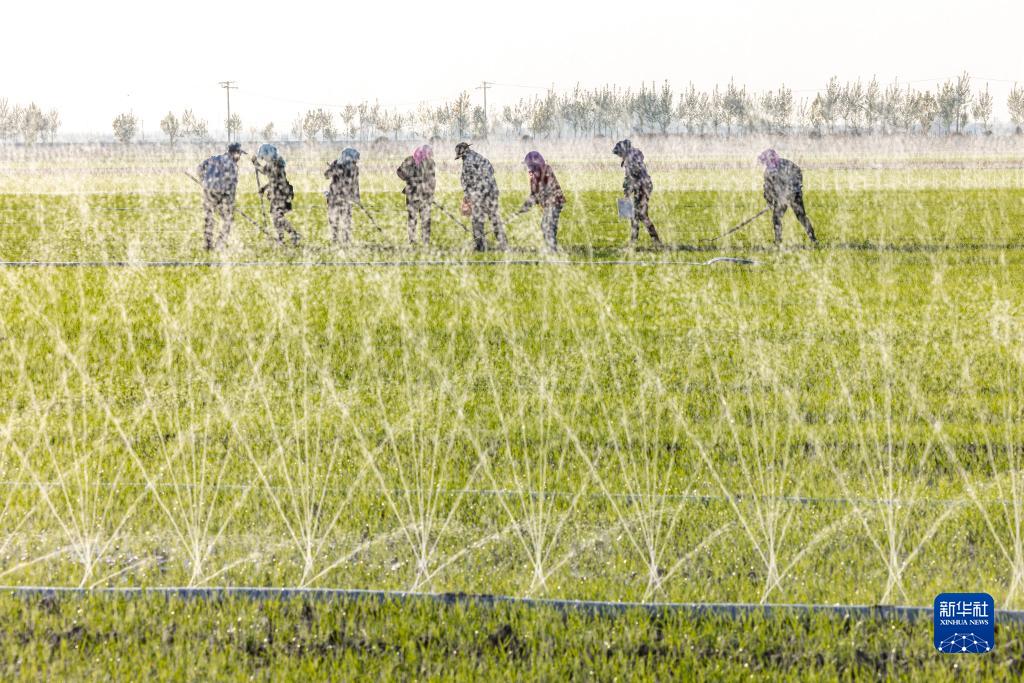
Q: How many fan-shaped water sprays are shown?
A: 9